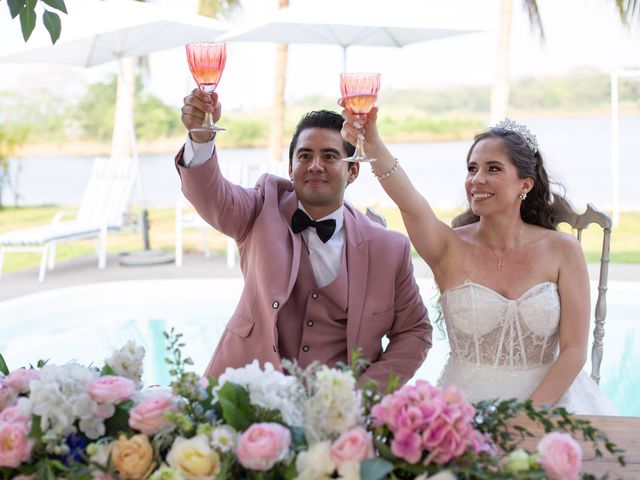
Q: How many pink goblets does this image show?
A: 2